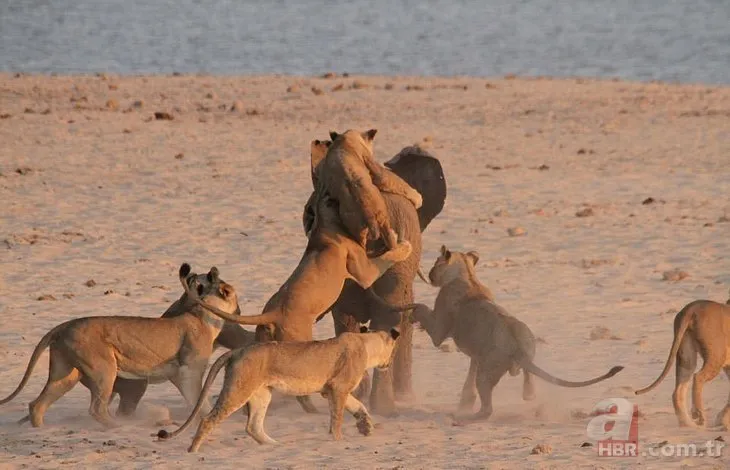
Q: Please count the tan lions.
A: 7